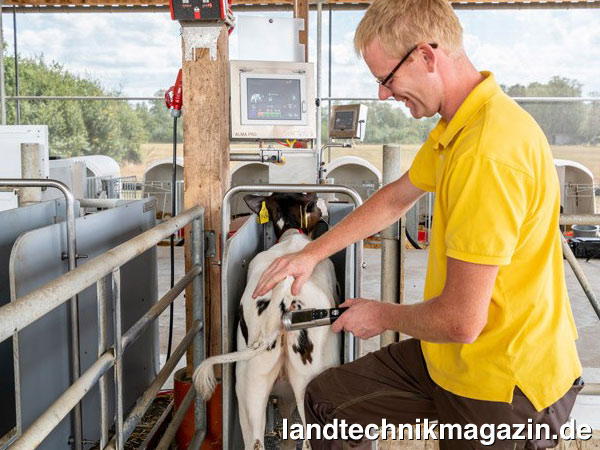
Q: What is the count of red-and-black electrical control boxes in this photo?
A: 1